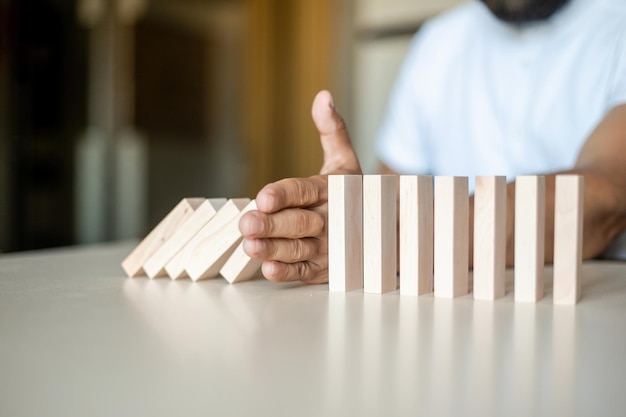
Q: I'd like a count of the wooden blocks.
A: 12